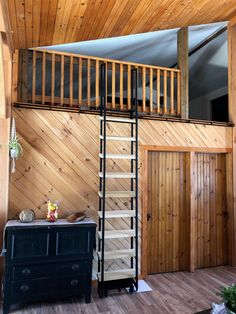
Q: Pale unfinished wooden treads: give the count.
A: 9